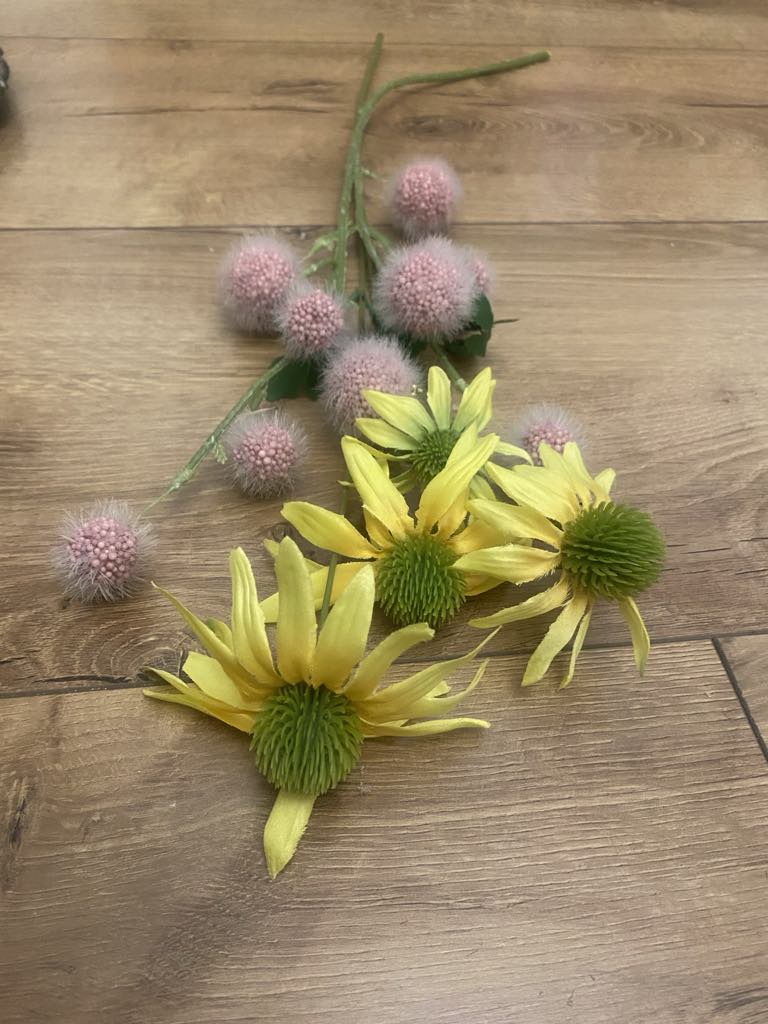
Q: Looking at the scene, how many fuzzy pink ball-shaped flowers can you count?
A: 9